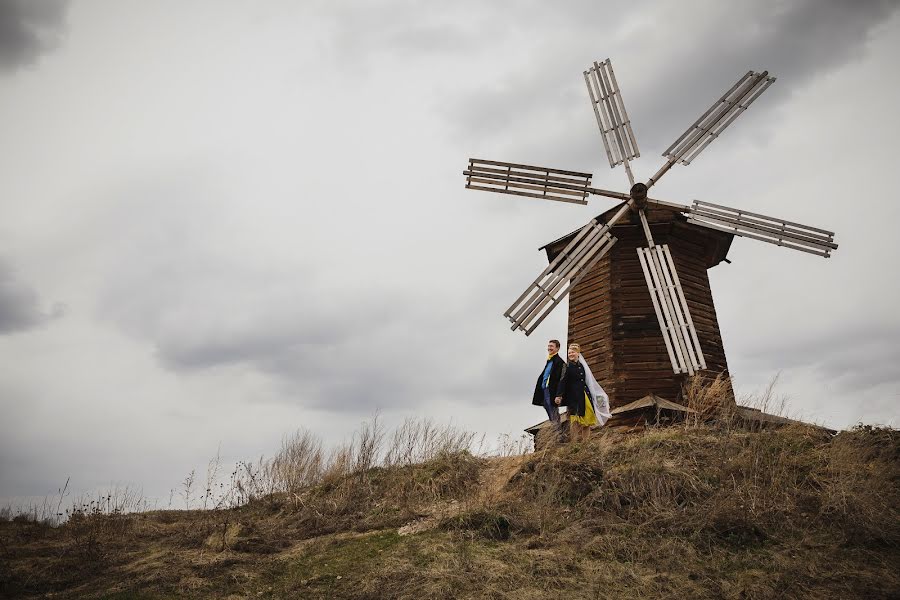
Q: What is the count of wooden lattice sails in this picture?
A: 6